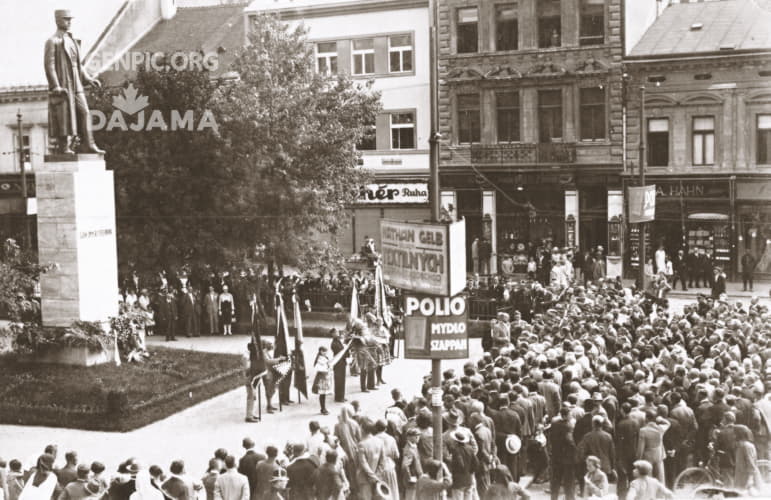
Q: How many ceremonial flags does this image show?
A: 5